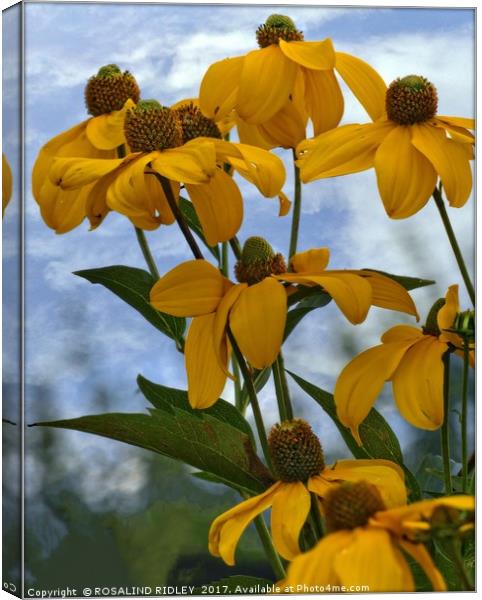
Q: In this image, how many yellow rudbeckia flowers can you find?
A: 9